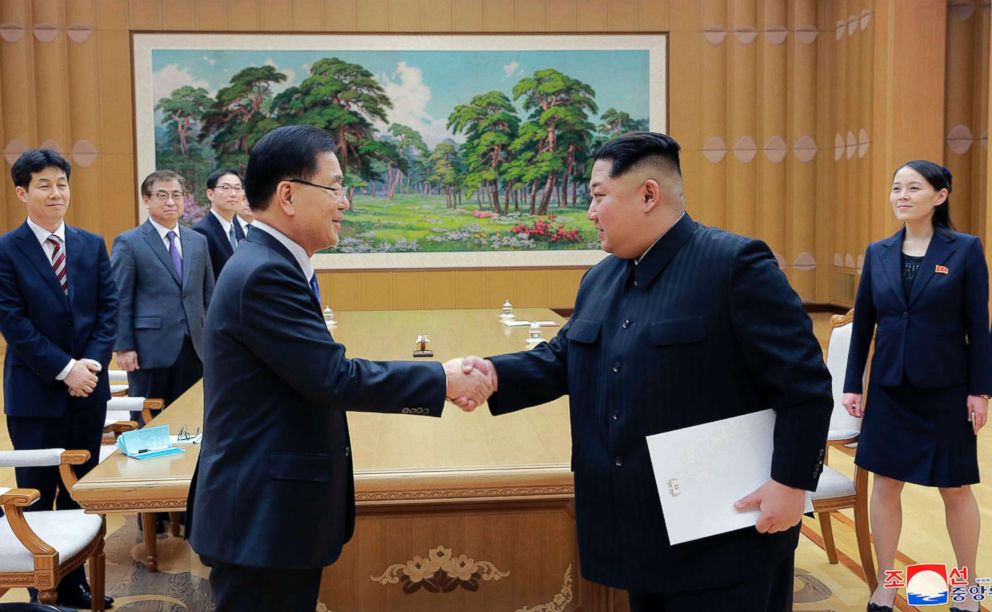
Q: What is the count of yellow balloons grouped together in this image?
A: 0